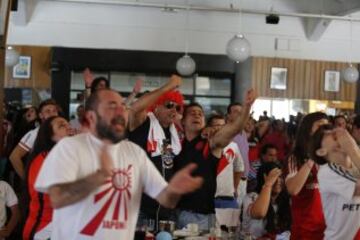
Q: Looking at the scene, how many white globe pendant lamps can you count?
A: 4